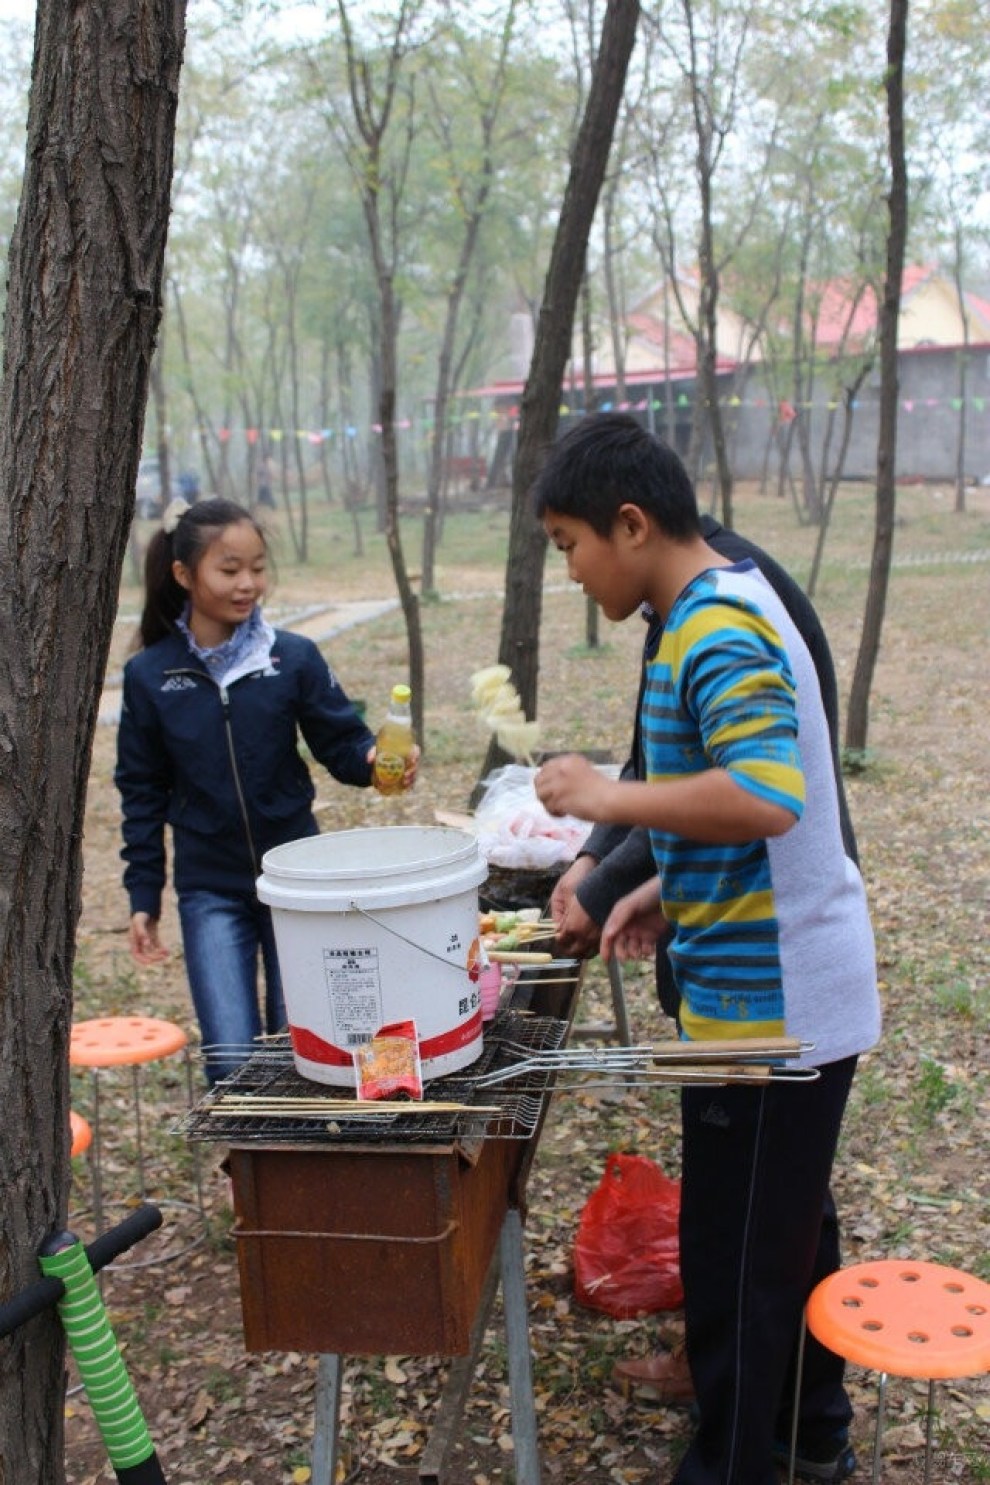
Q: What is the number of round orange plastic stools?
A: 3